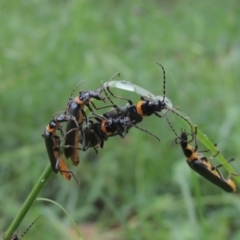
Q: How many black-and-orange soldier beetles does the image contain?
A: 5